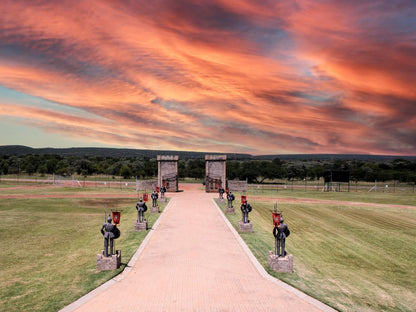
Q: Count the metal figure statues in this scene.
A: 8